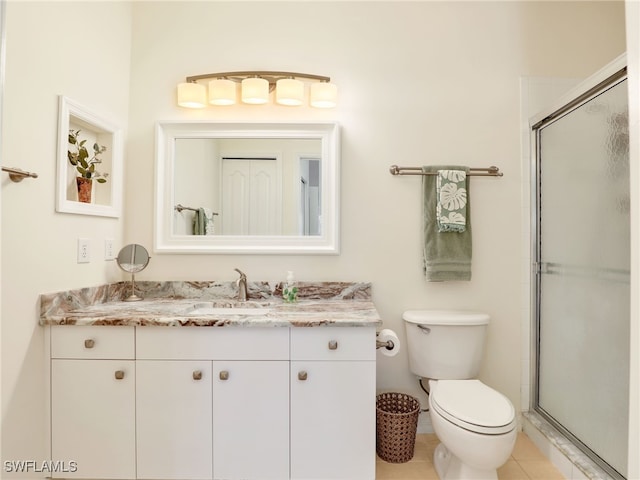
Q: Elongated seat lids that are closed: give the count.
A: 1